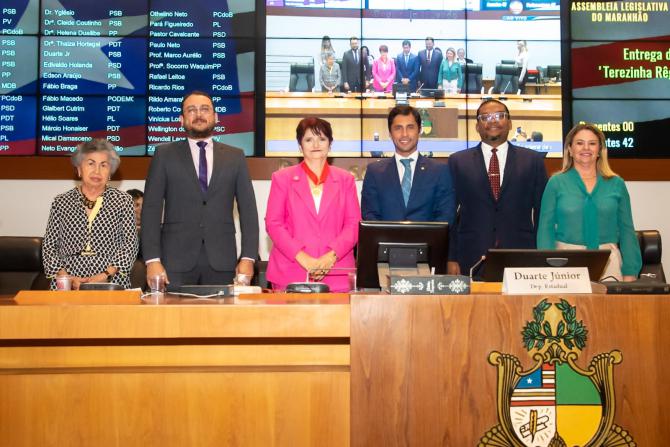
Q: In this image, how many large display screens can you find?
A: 3